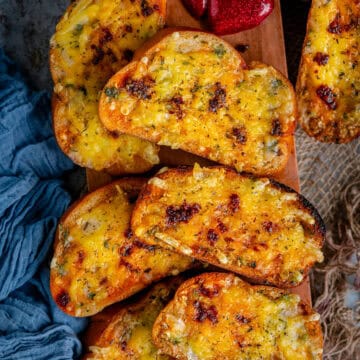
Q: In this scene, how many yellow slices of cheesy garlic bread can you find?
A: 7